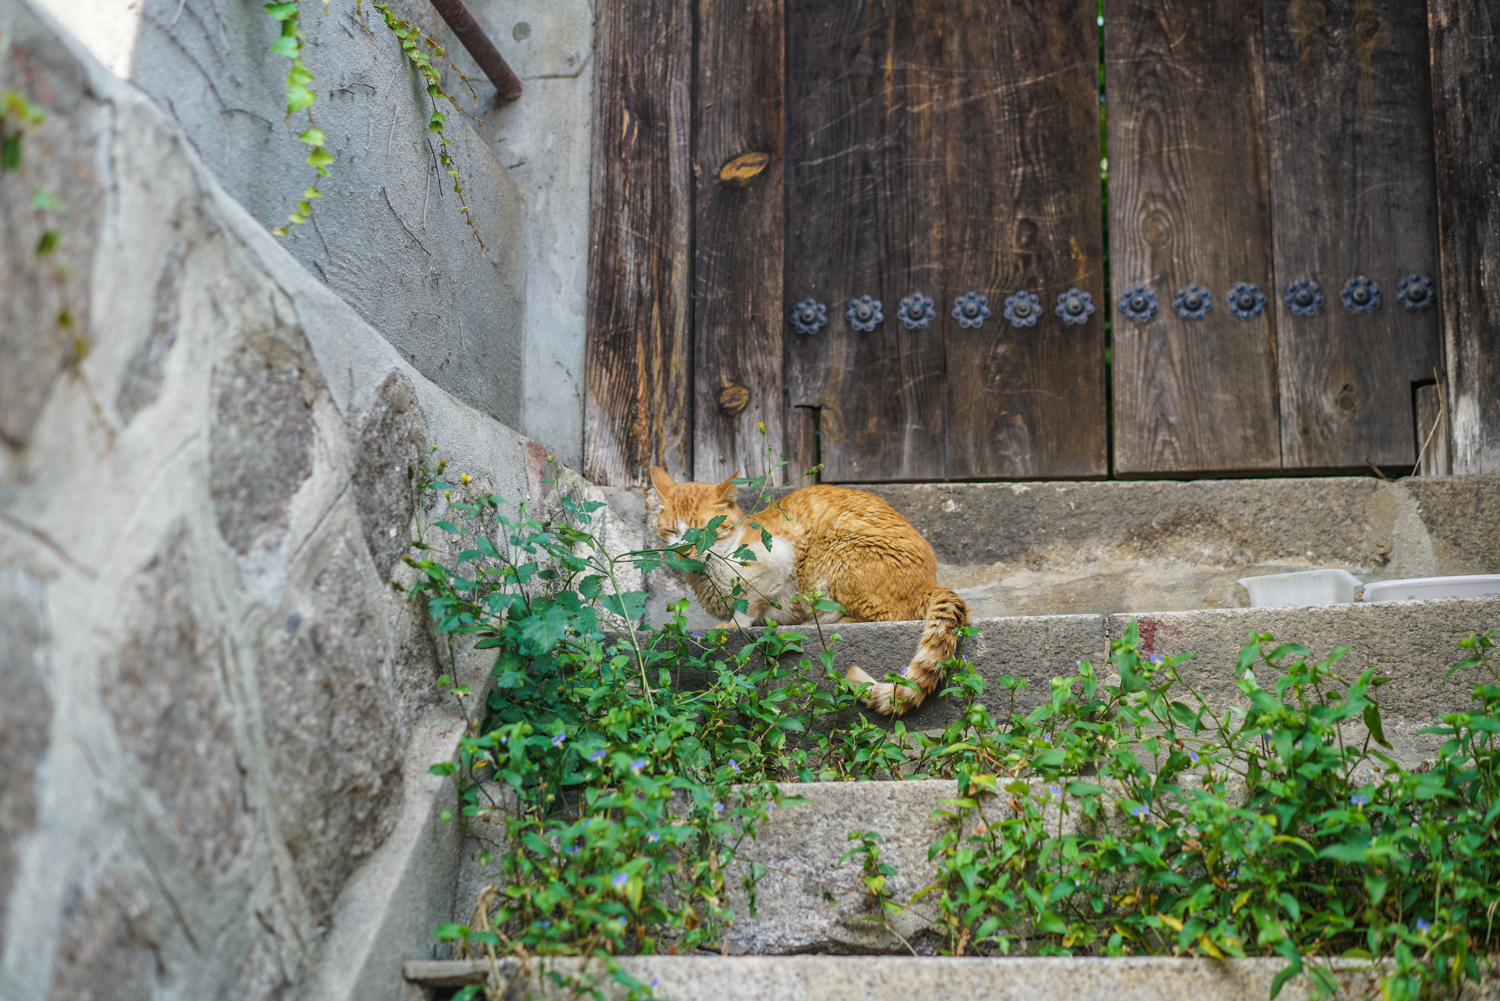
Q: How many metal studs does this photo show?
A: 12